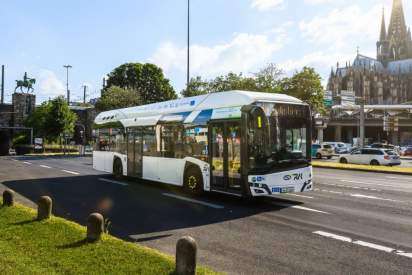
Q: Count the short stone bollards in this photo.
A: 4